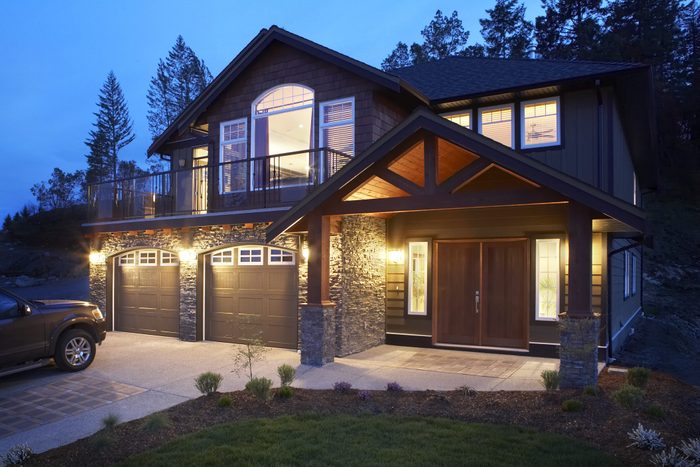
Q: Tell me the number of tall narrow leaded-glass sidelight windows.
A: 2